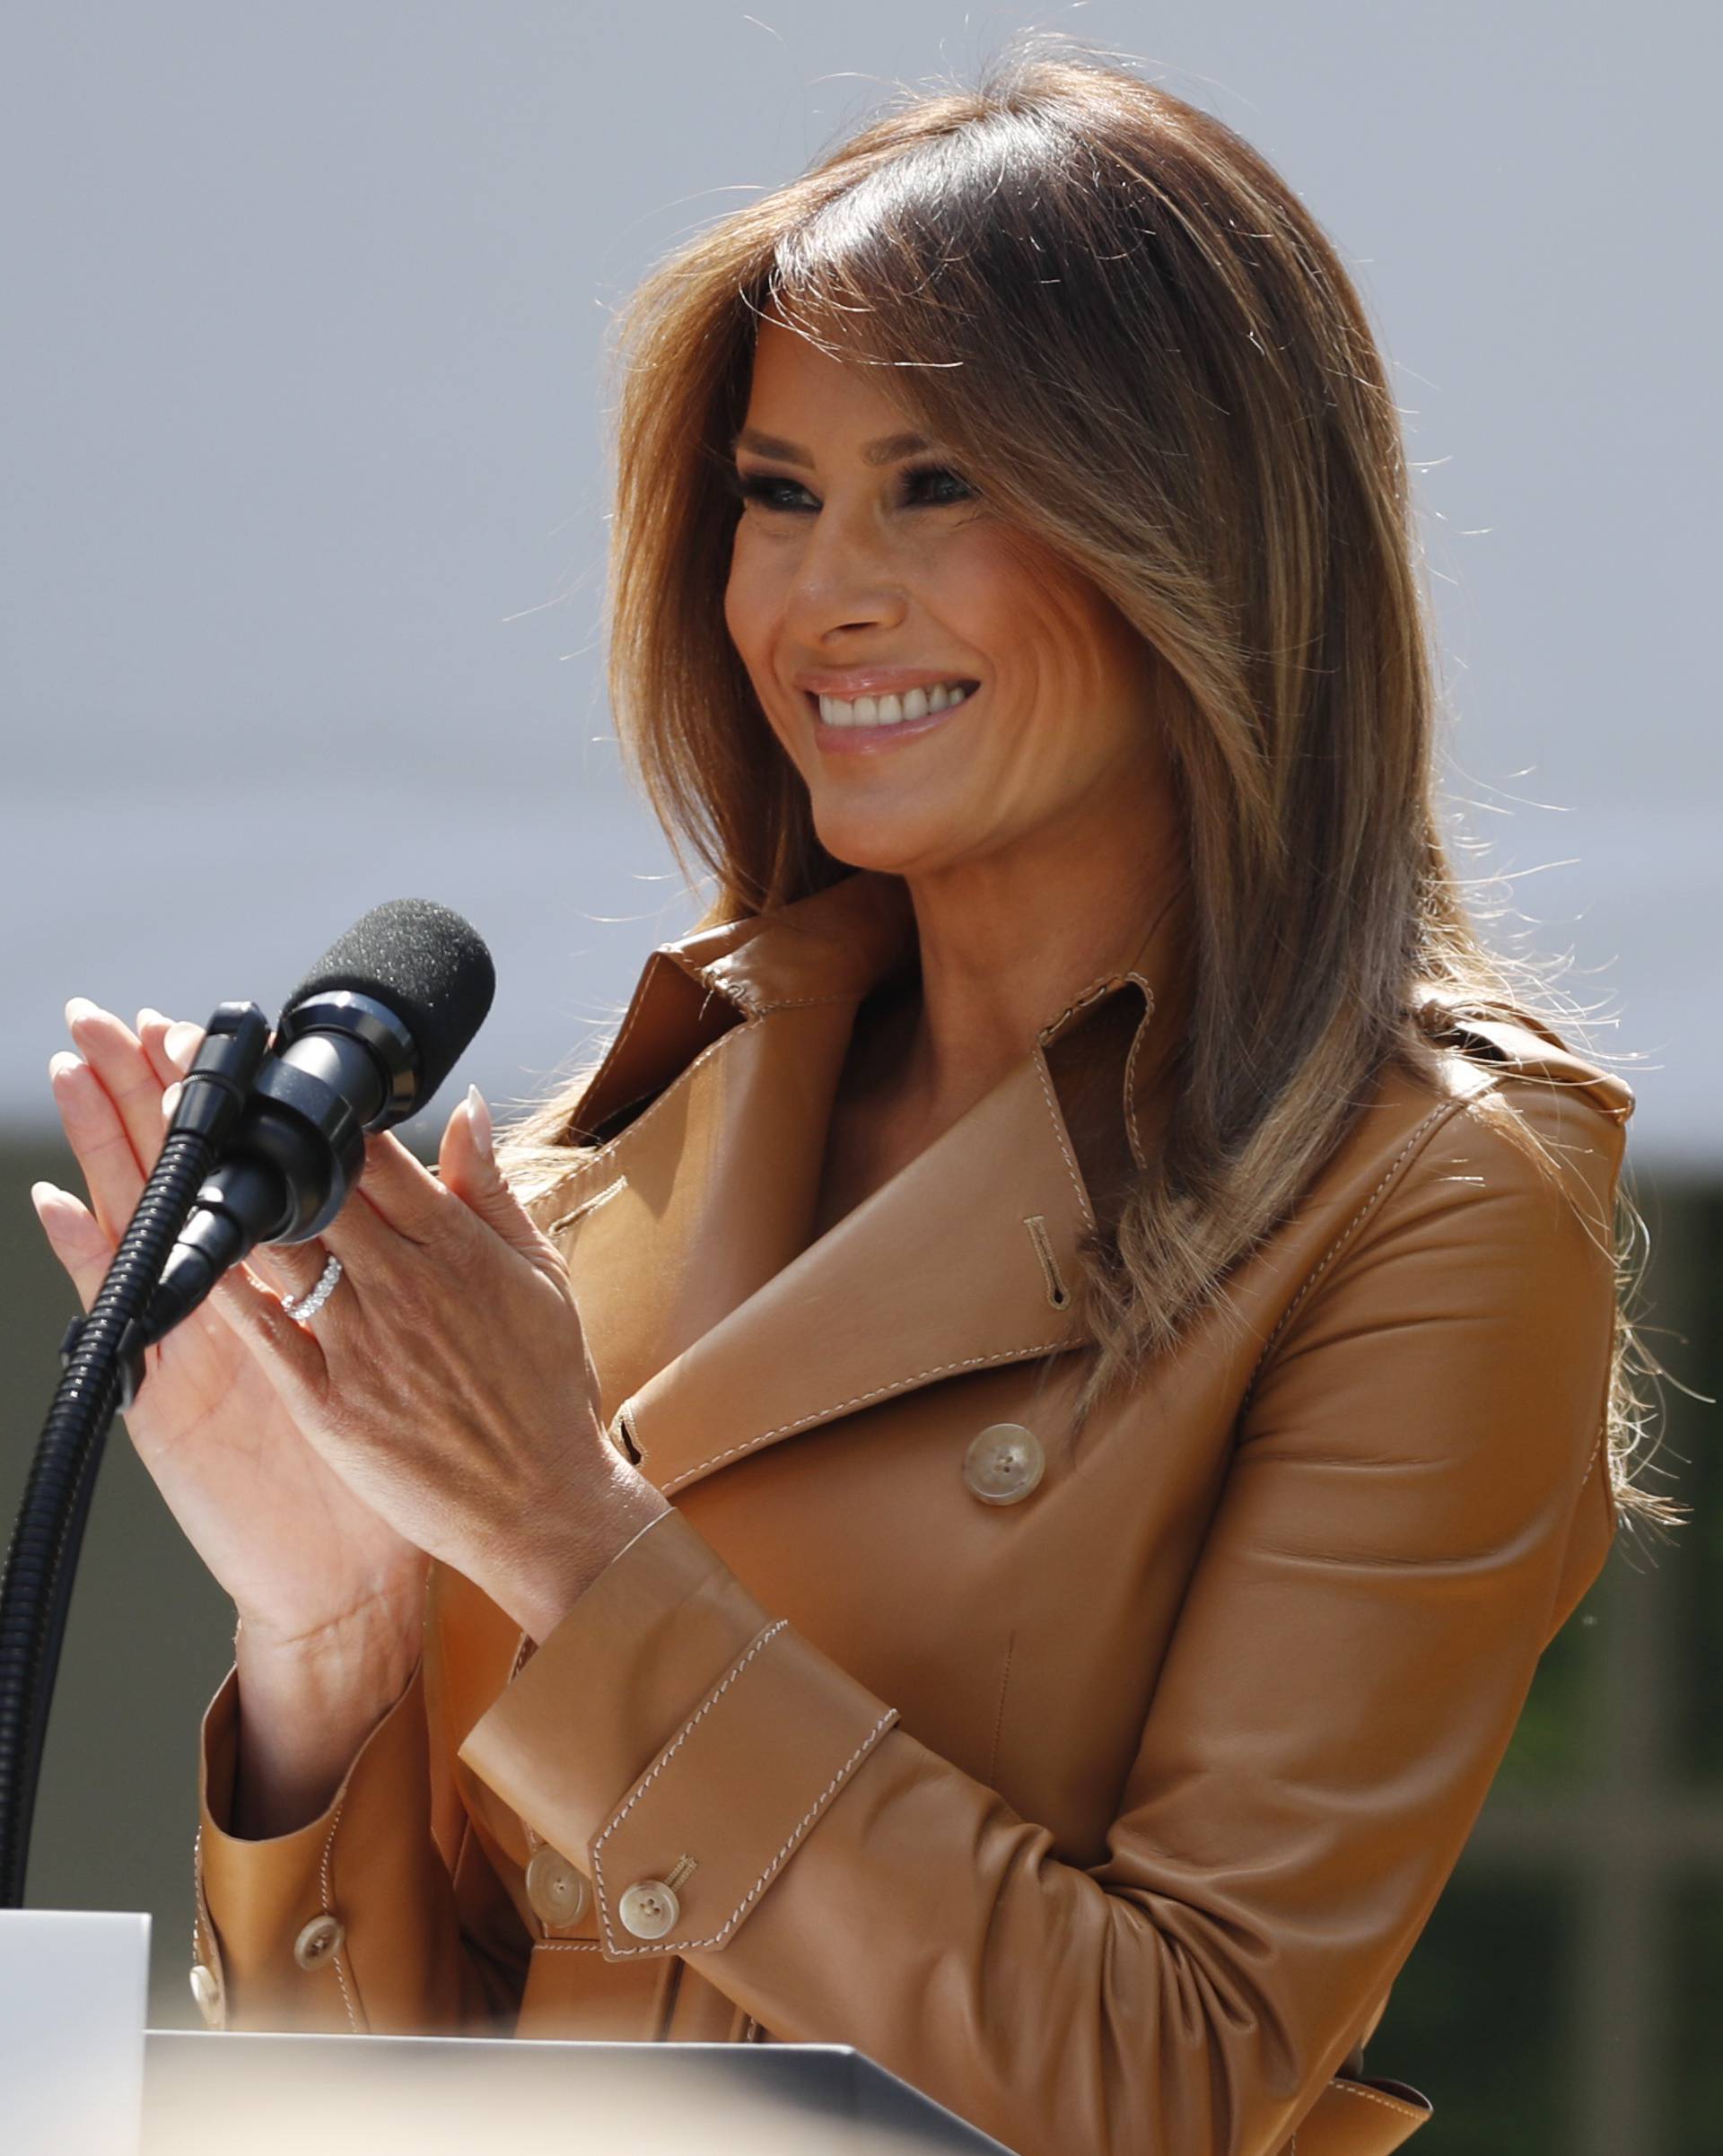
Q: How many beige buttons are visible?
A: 5